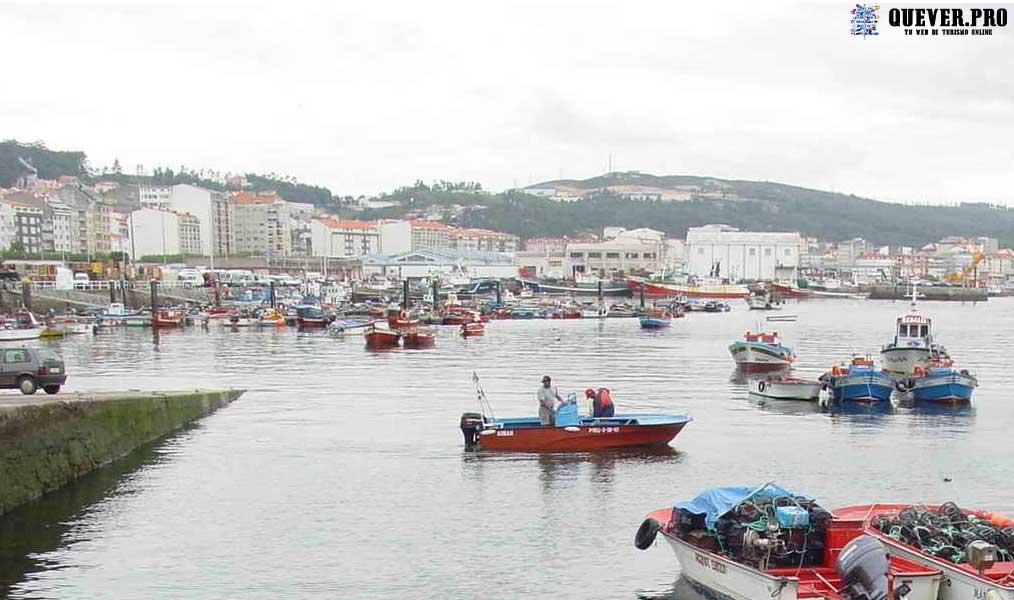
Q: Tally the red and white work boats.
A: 2